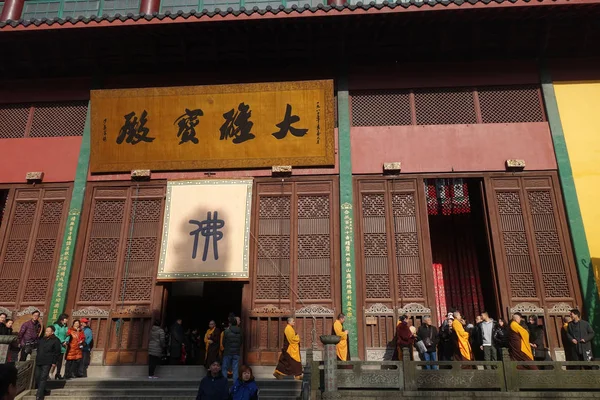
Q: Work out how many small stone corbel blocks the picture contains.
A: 5